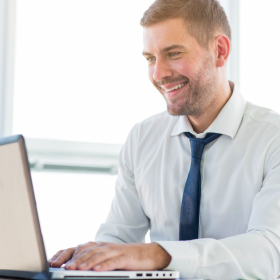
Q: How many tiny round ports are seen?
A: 3